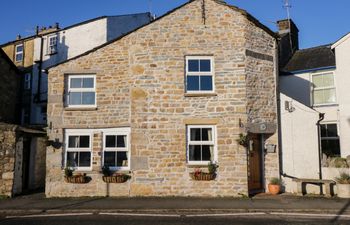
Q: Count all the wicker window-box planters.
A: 3